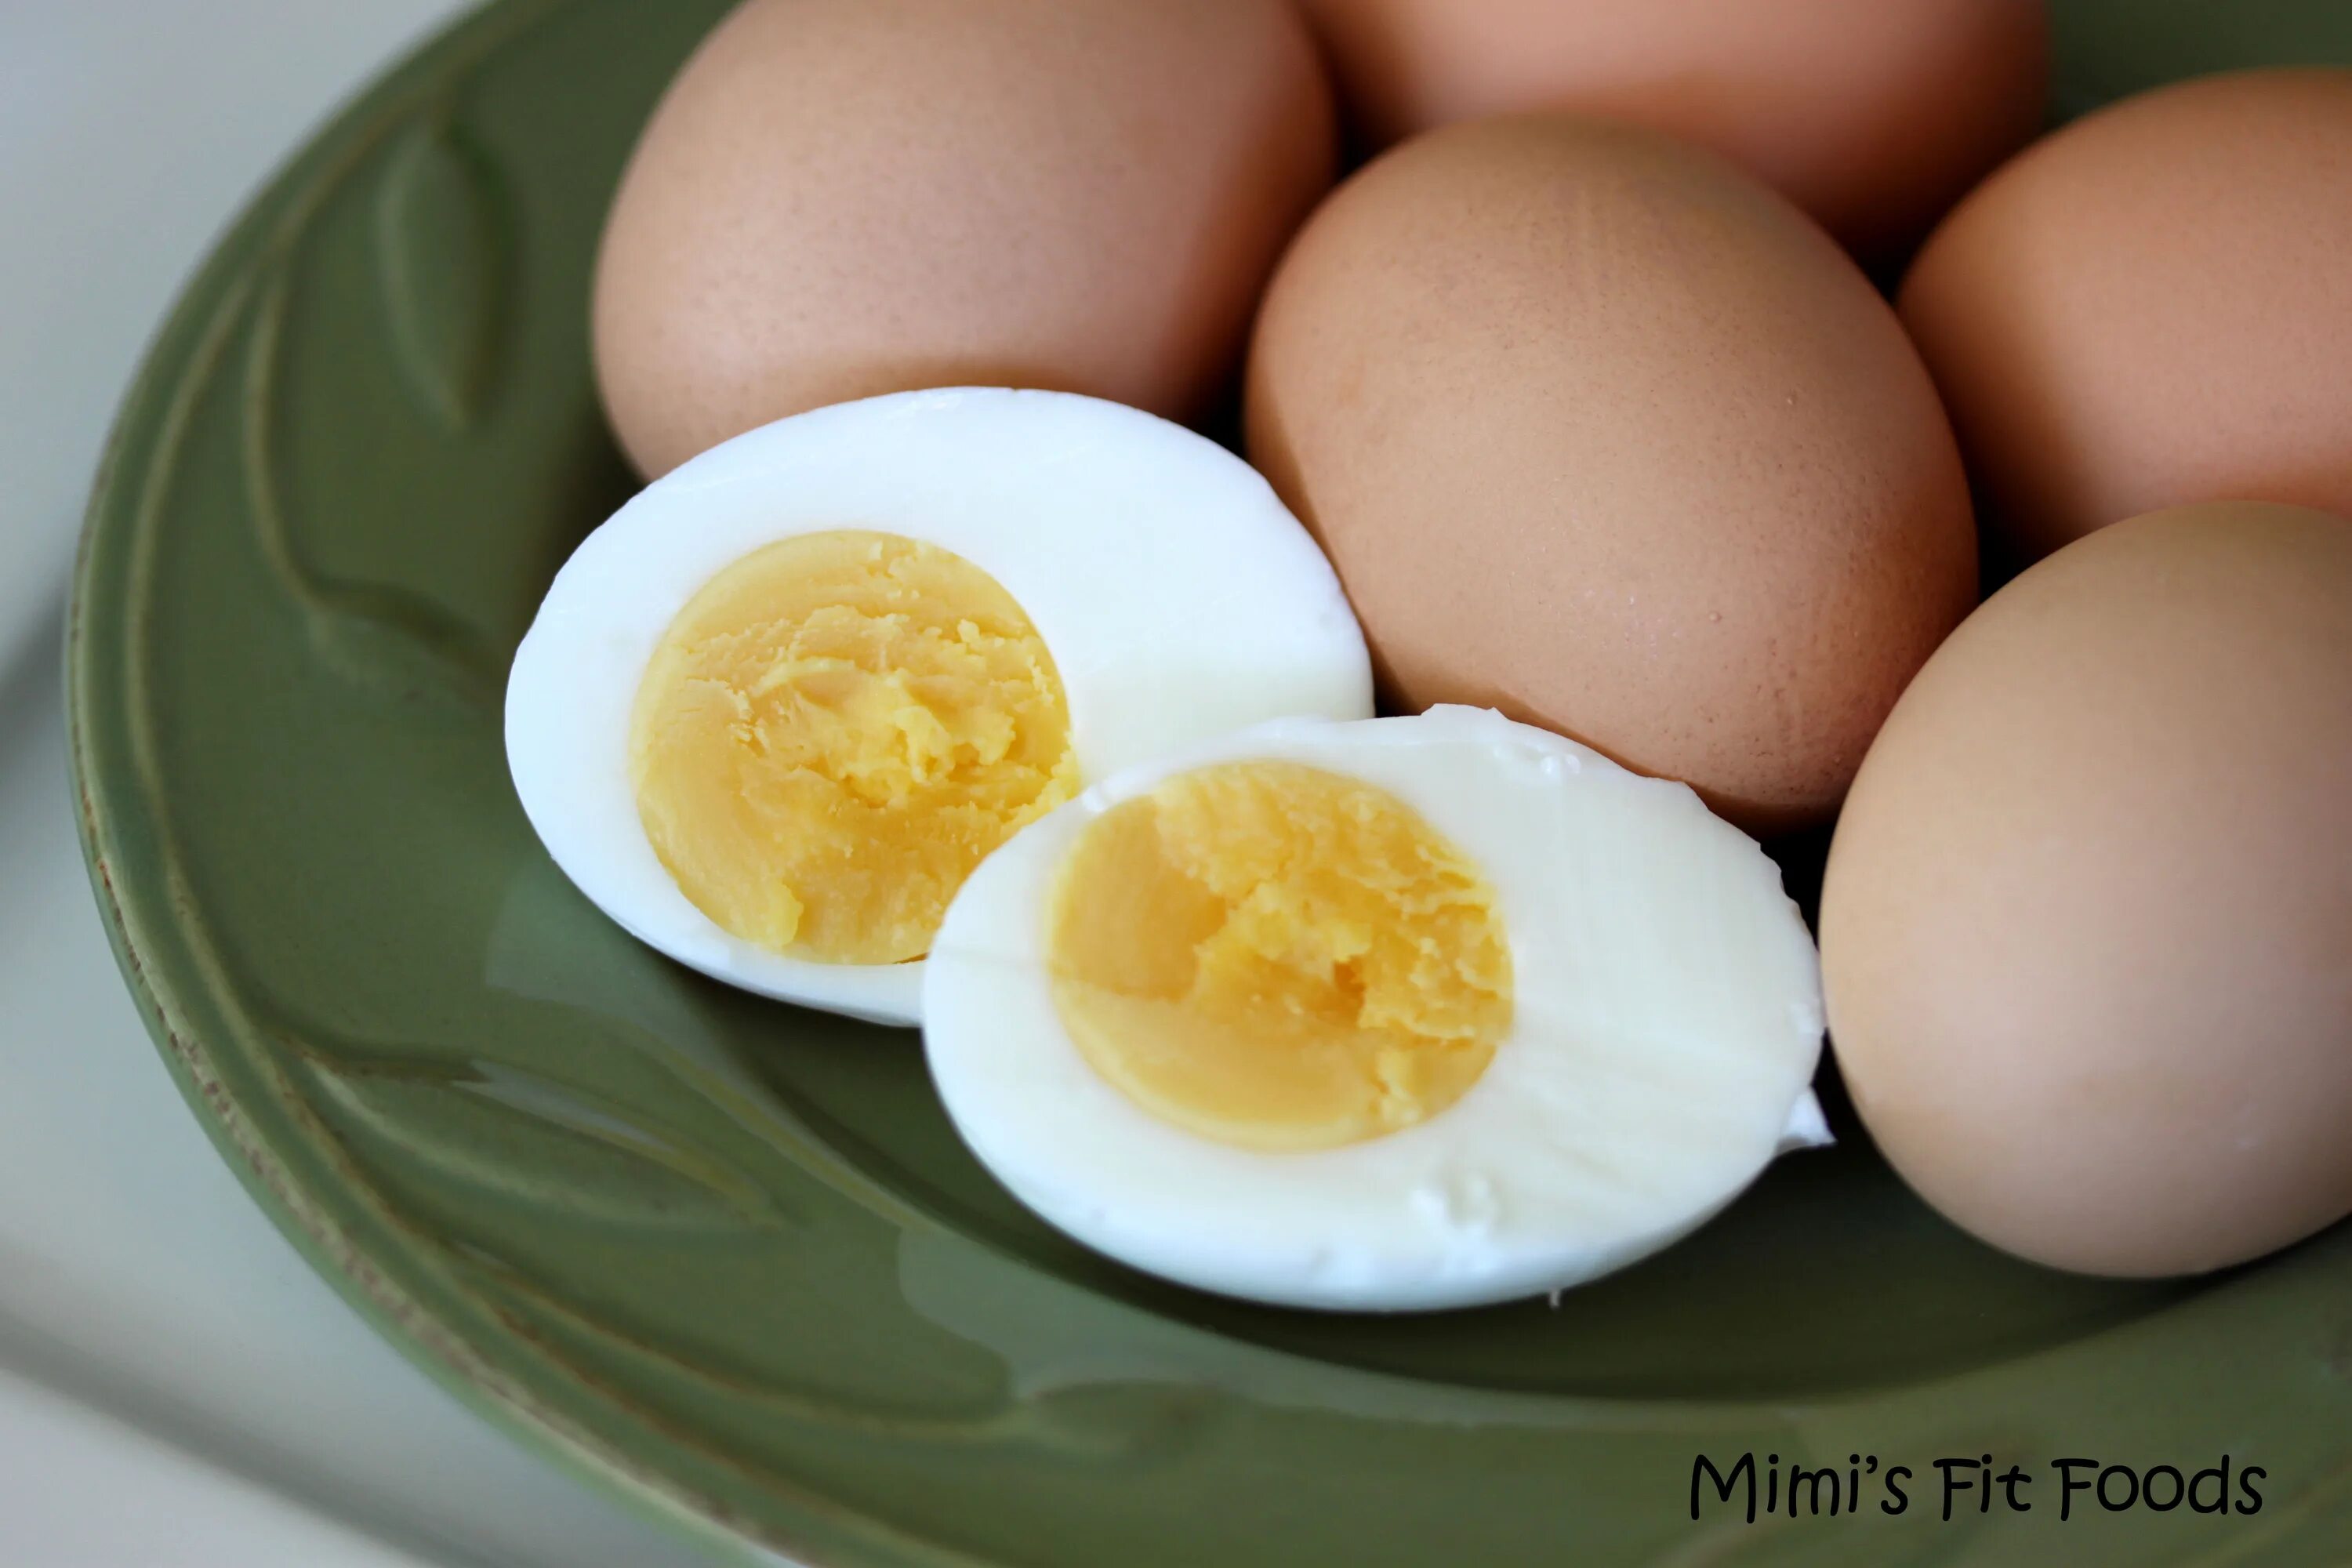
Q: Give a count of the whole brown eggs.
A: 5